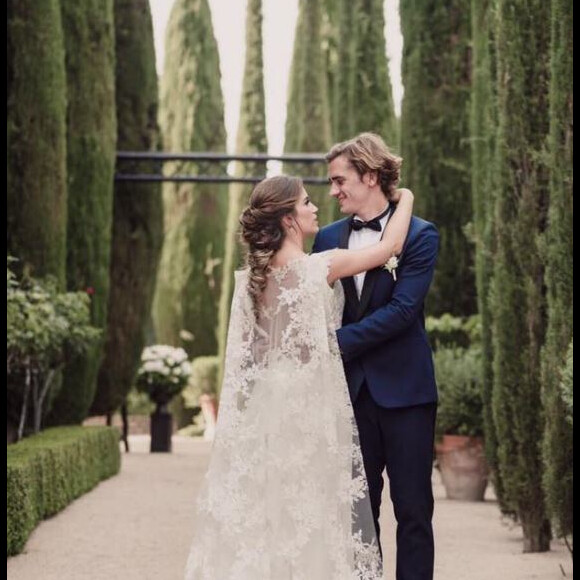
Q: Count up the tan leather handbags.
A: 0